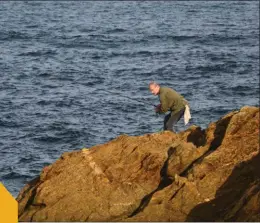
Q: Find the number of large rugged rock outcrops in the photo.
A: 1